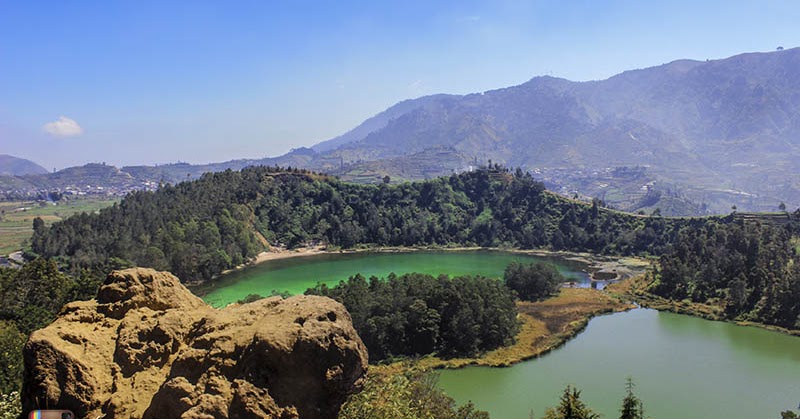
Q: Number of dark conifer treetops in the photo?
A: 2